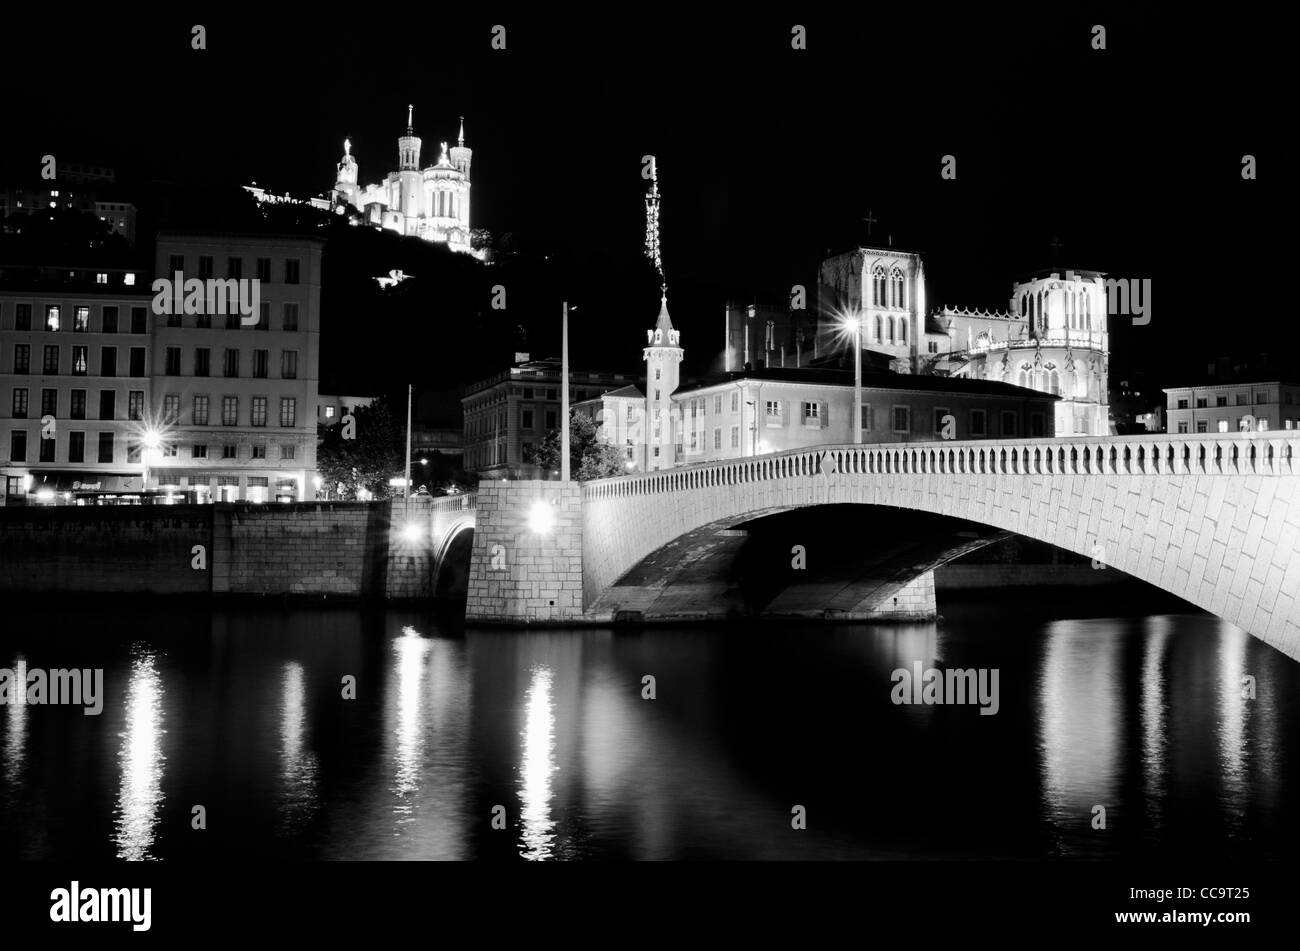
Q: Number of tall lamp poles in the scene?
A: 3